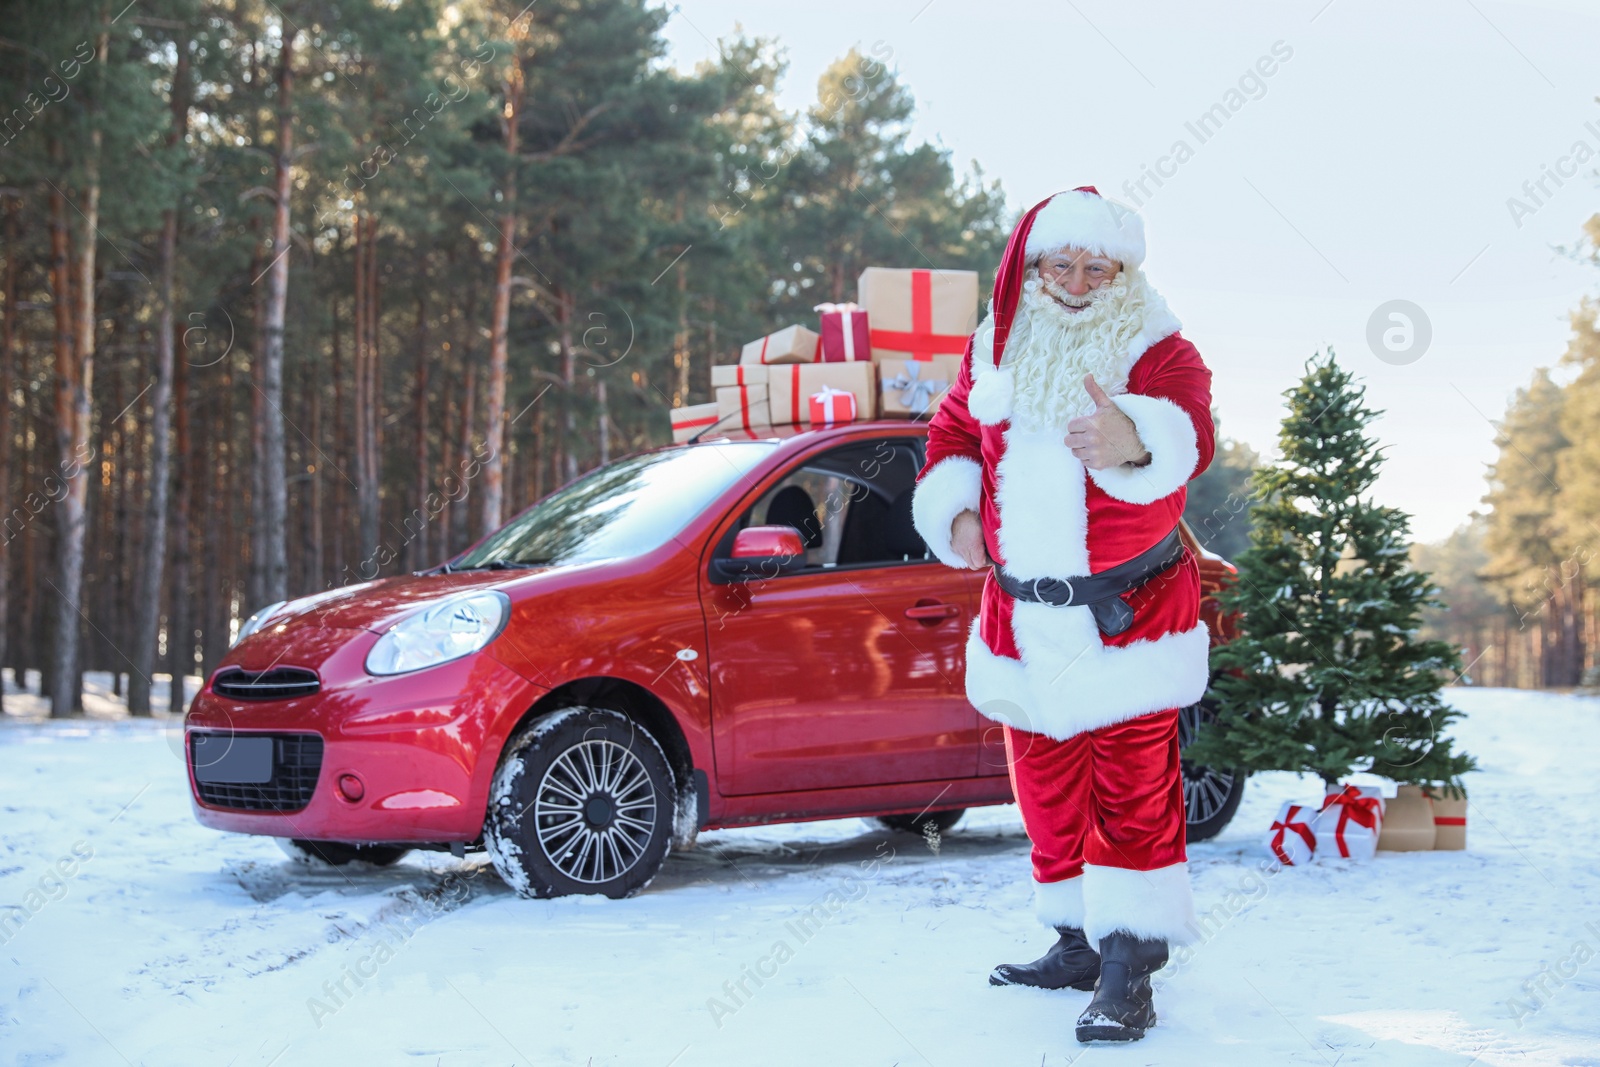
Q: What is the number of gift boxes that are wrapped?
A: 13